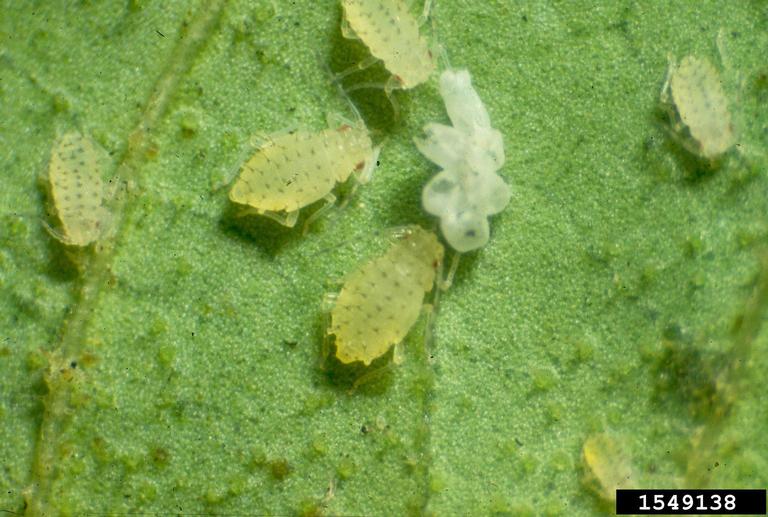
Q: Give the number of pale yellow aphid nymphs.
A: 6